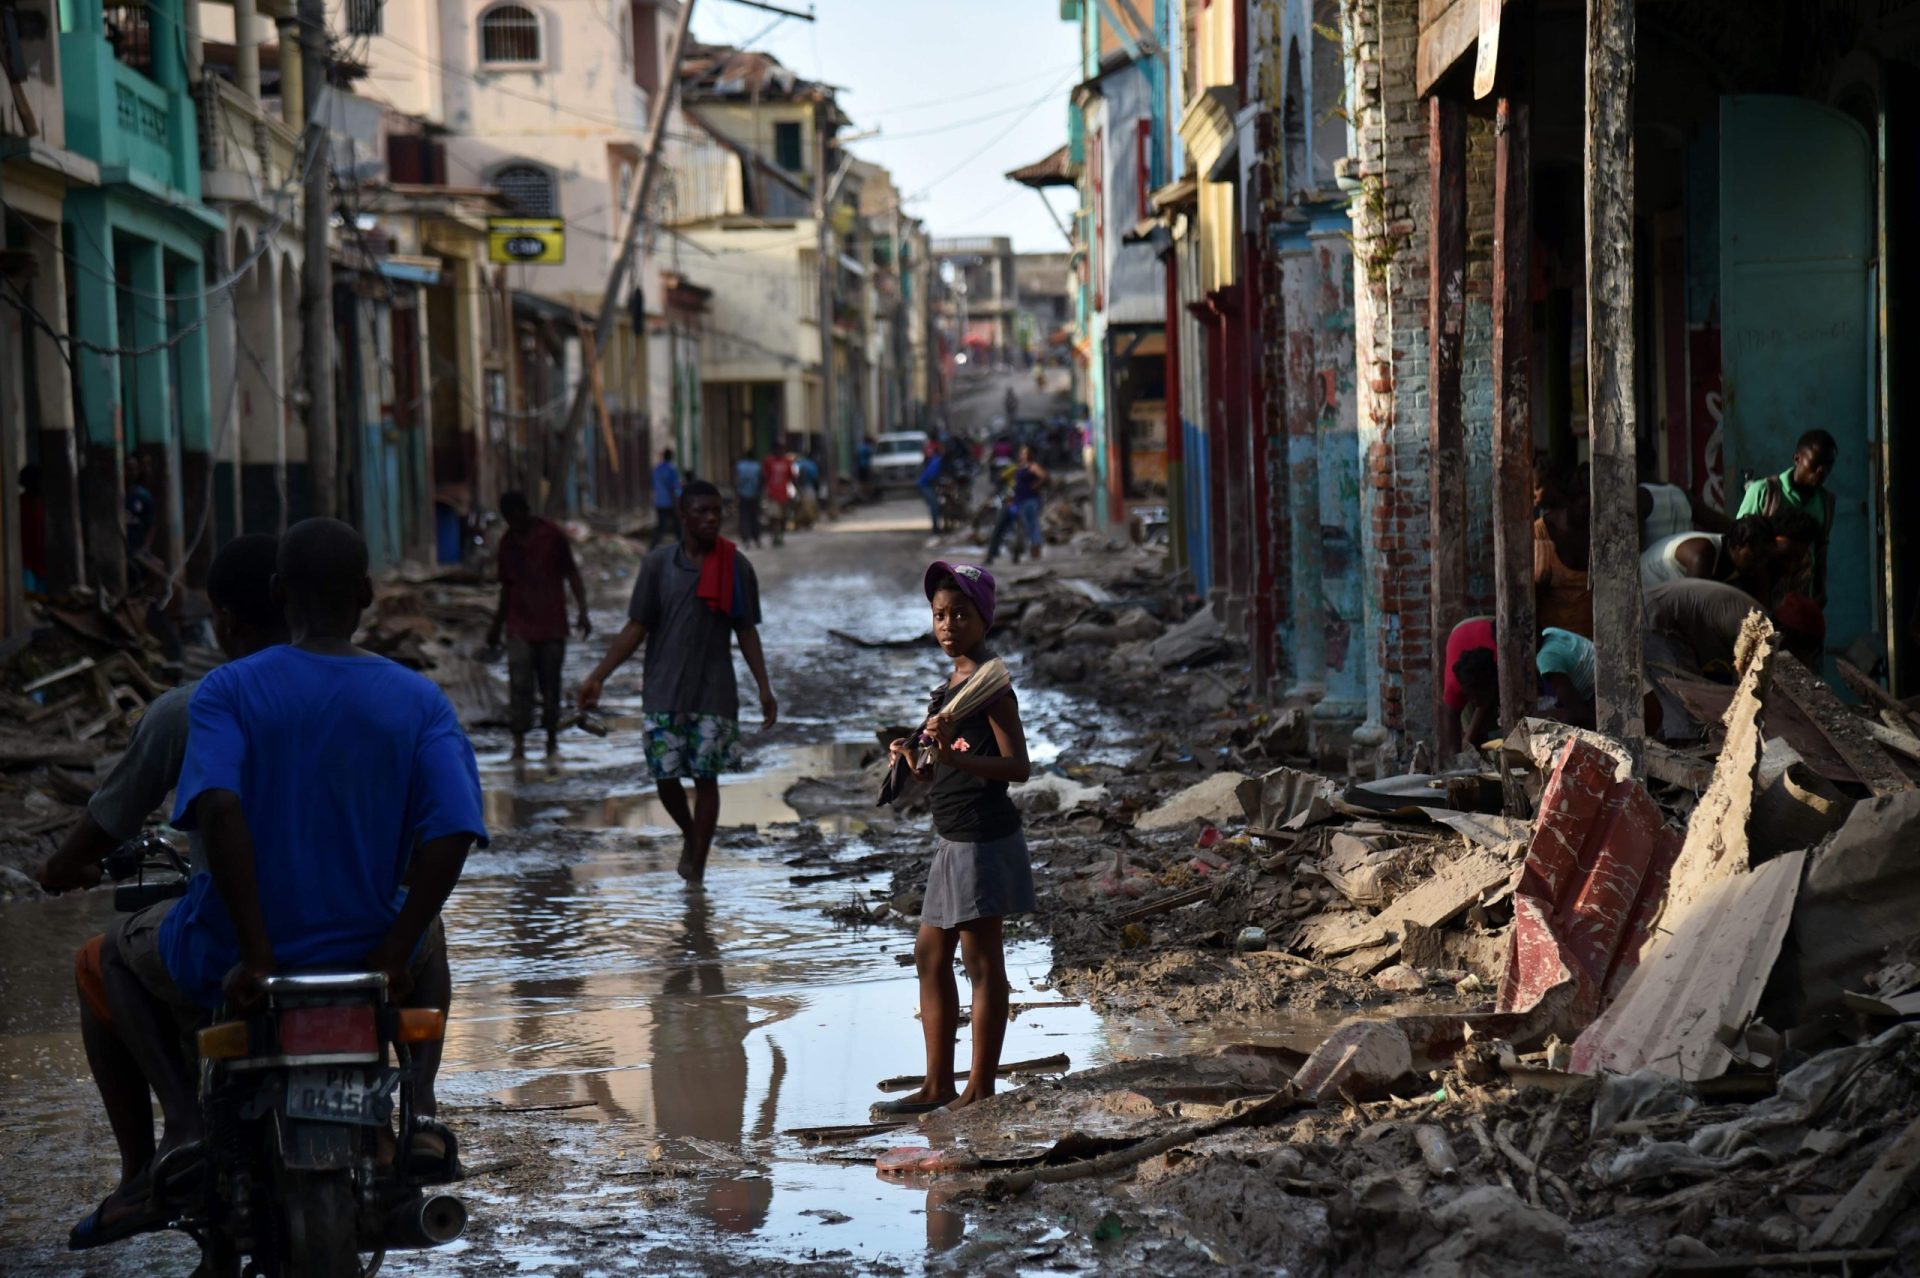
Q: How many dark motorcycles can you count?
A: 1